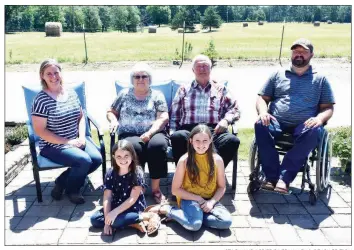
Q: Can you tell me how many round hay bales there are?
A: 7